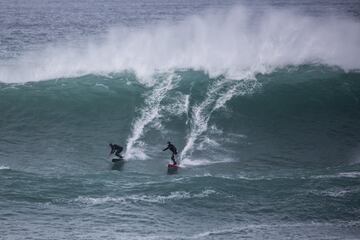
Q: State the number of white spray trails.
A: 2